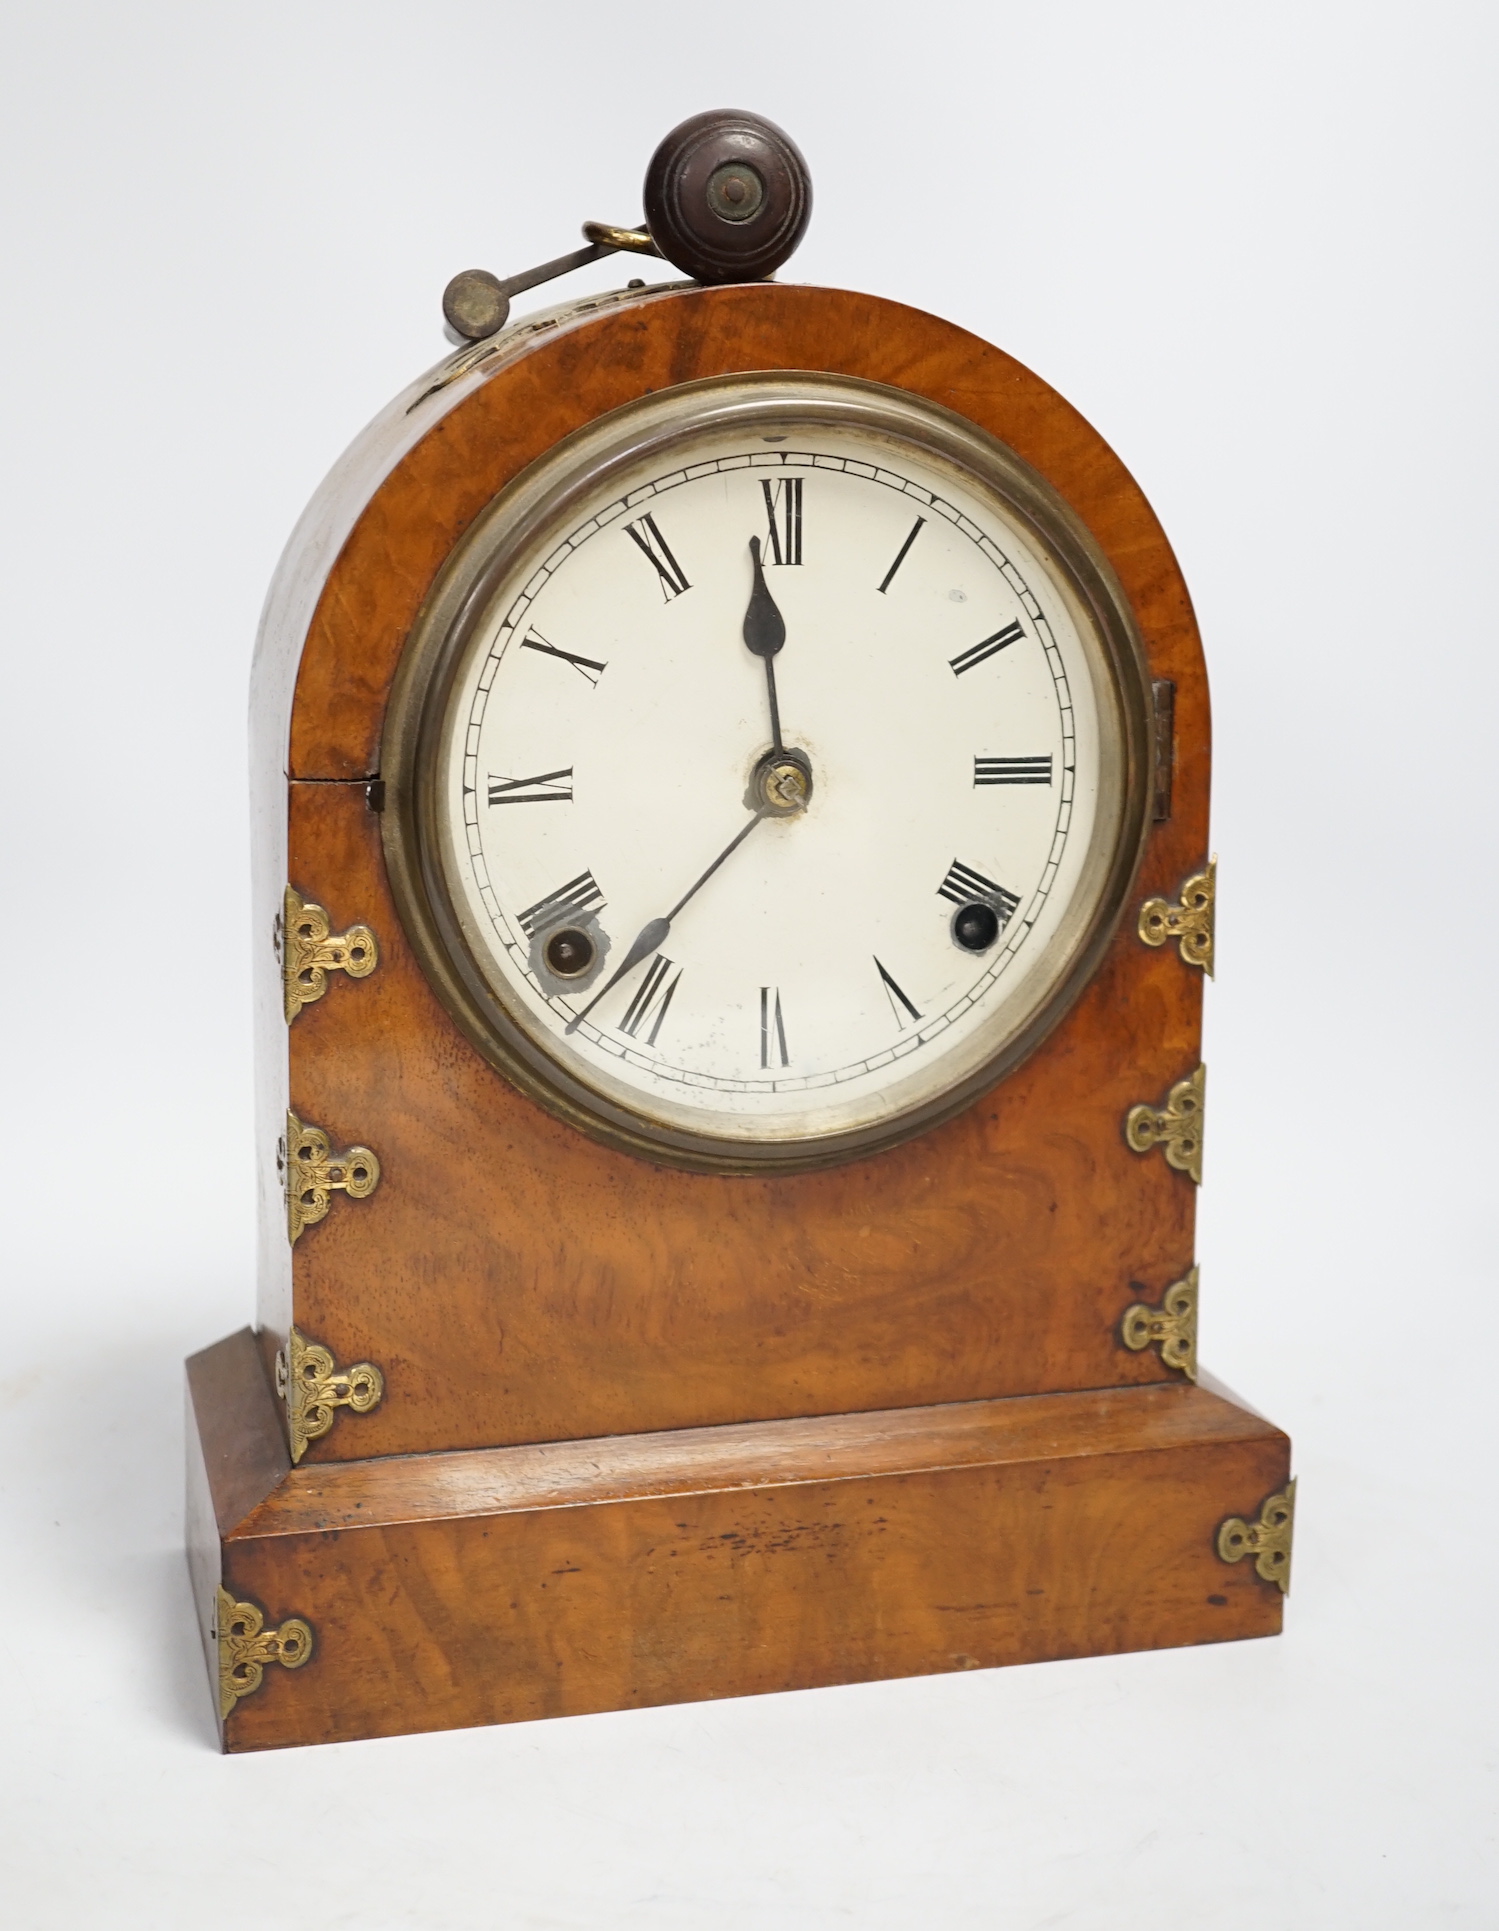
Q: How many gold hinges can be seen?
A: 8